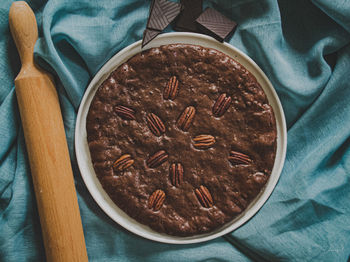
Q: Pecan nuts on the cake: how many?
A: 12